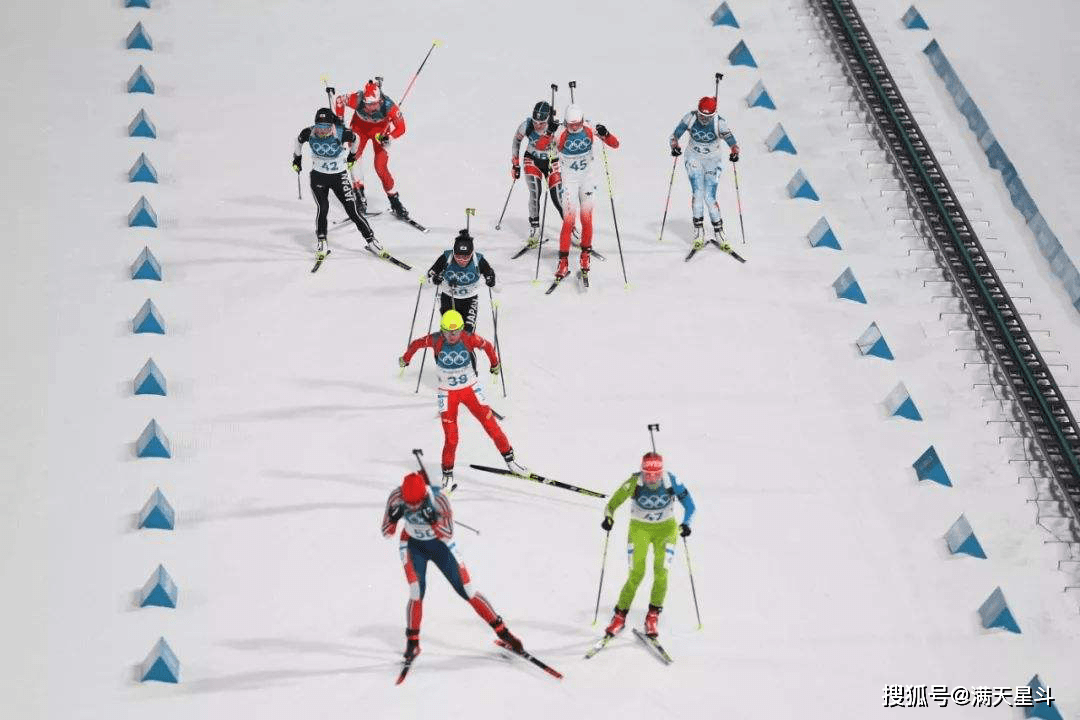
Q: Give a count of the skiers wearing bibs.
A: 9